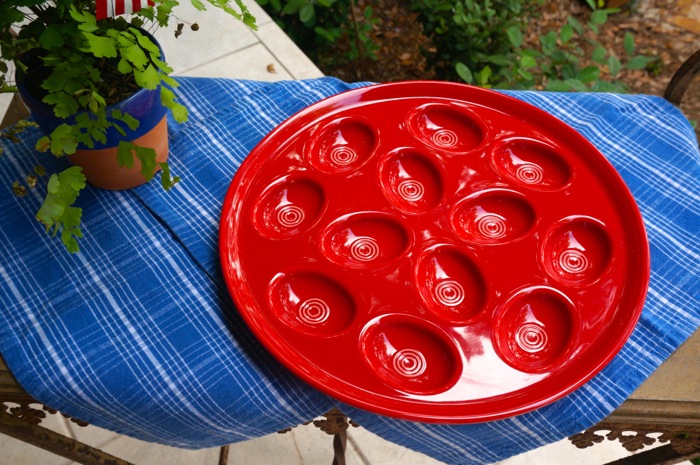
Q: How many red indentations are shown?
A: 12